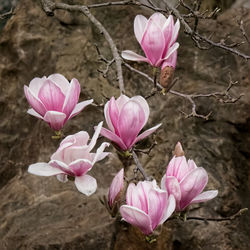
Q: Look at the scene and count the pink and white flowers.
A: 6